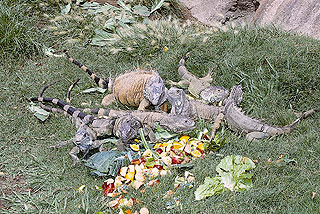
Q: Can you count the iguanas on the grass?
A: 7